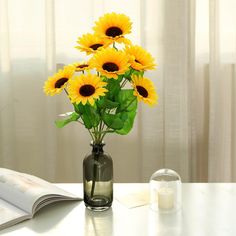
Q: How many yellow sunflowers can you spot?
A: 8